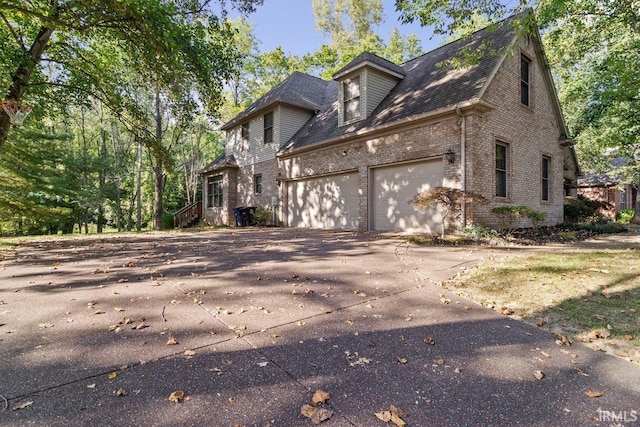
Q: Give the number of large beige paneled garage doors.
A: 2